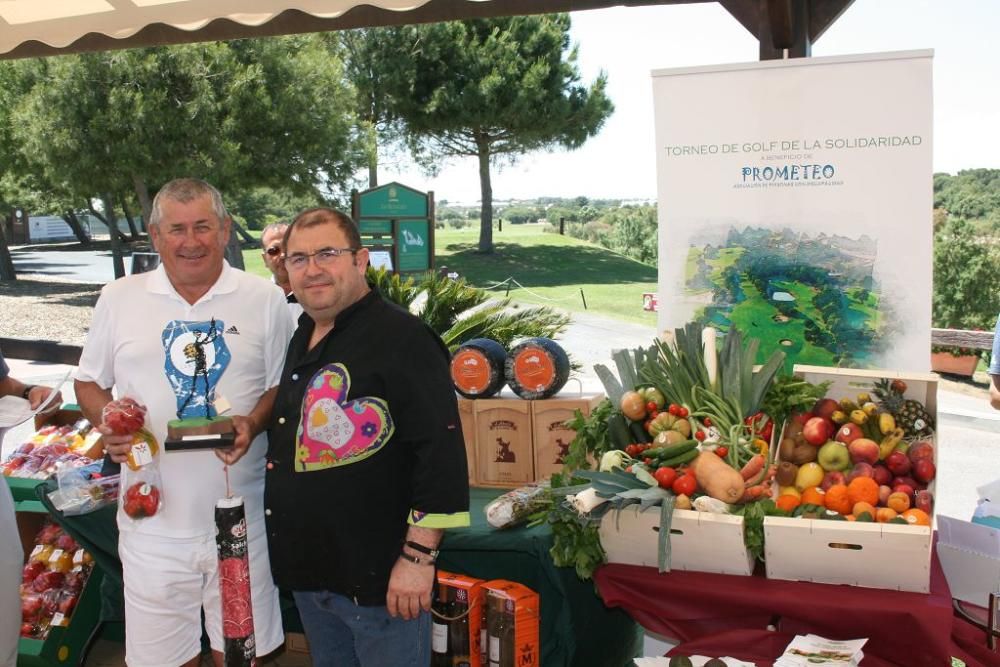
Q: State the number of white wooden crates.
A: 2